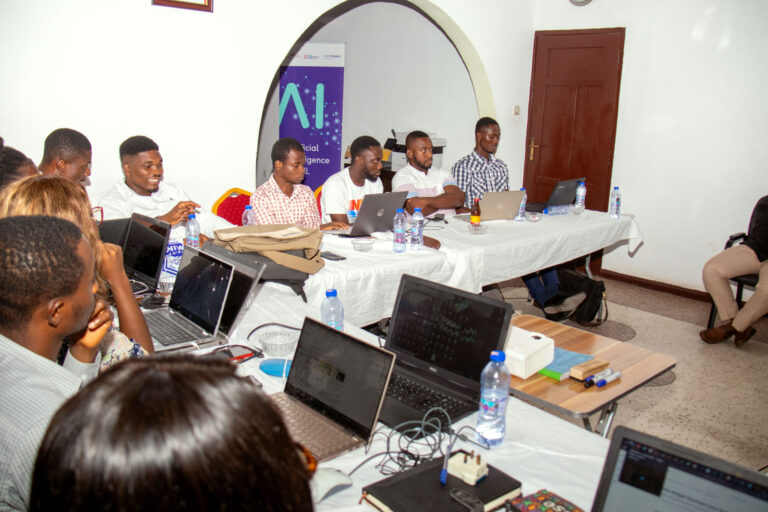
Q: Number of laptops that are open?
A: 10